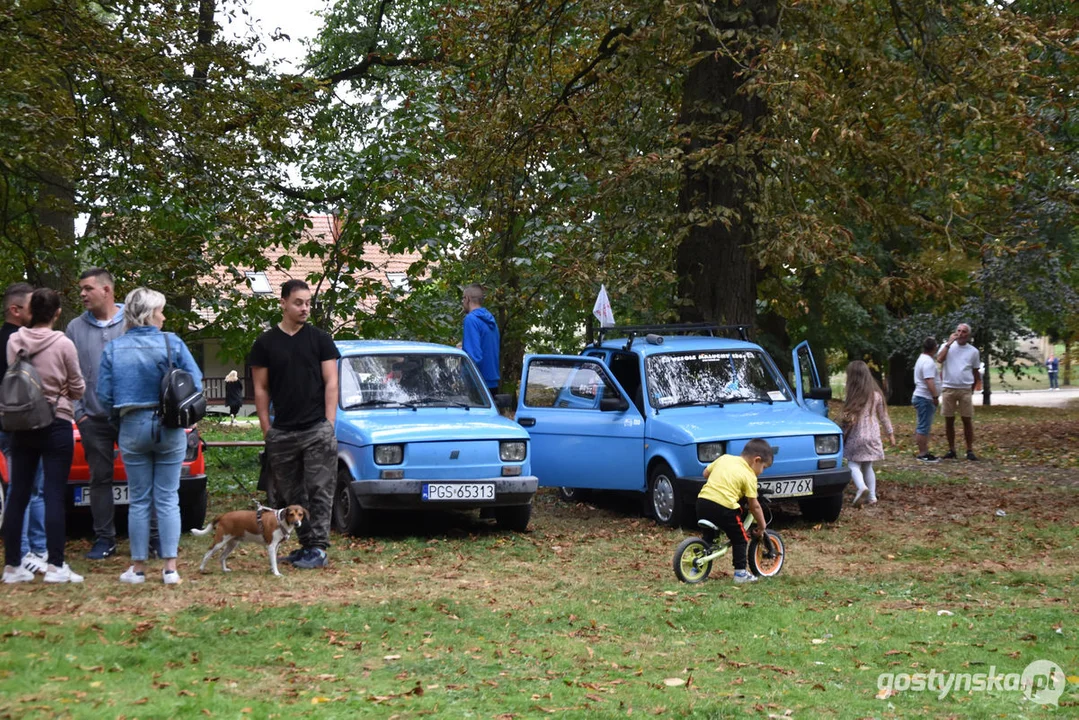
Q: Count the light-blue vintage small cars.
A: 2